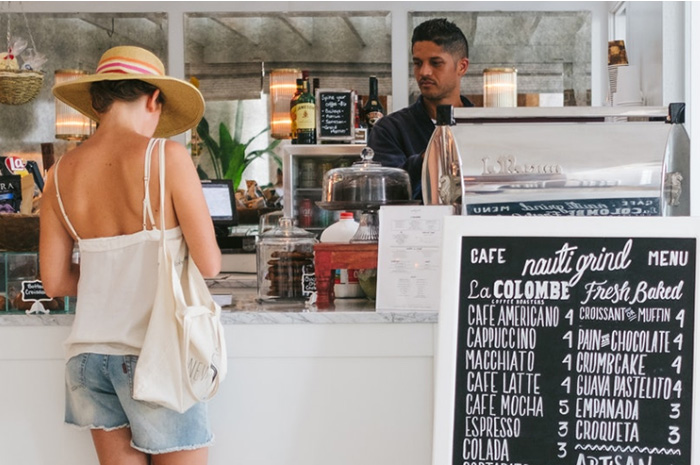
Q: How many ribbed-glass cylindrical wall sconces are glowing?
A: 3